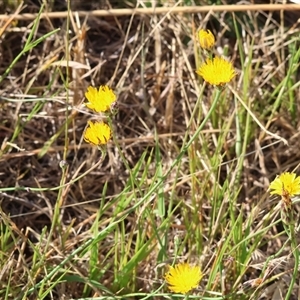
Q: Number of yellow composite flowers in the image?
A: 6